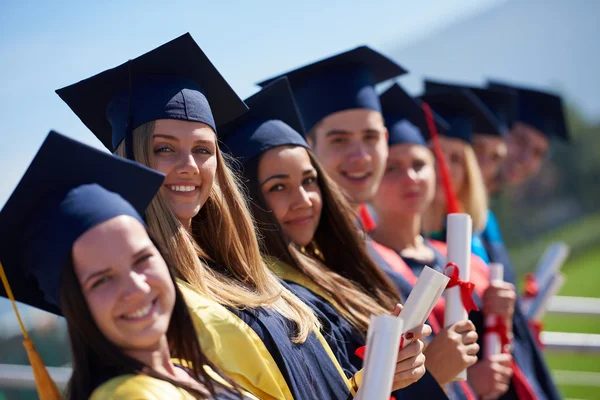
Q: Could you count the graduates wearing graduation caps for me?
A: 8